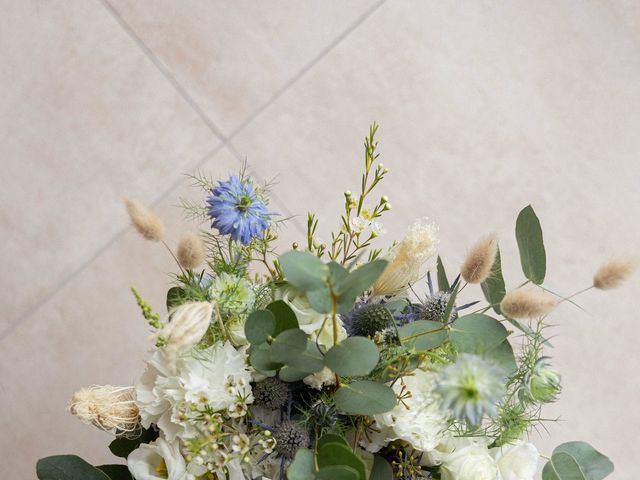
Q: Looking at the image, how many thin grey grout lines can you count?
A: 2